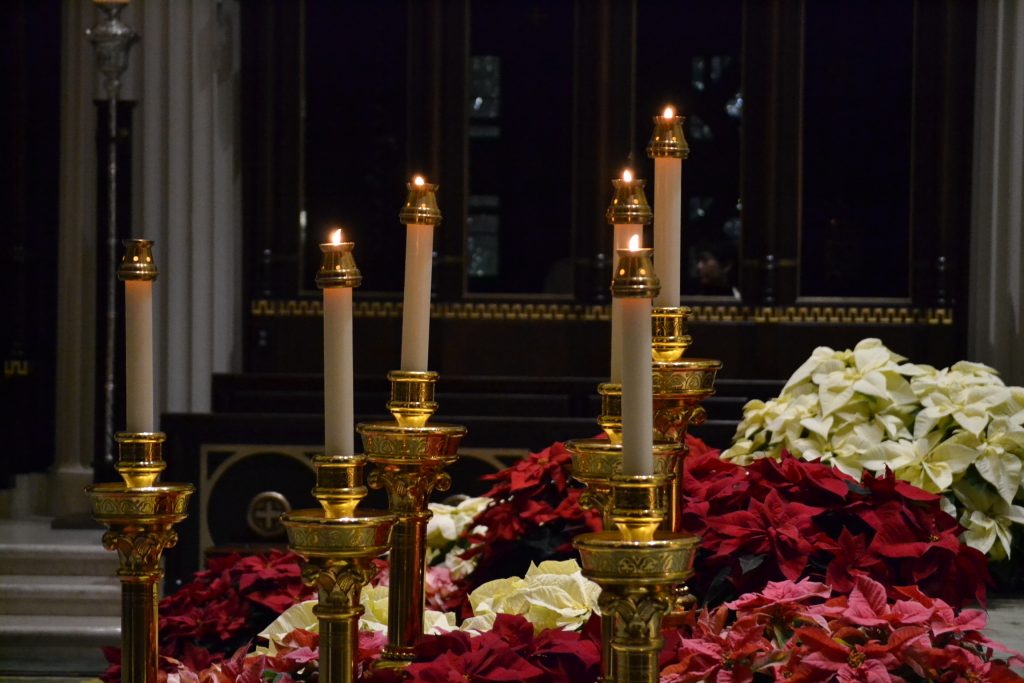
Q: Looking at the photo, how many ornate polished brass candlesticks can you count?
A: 6